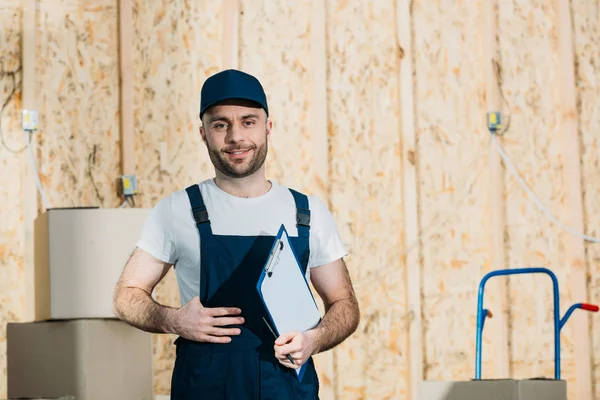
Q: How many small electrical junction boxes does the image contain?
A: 3